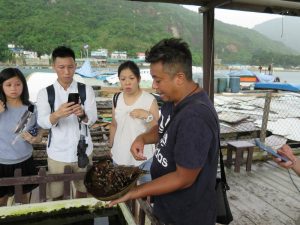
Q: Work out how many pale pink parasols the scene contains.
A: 0